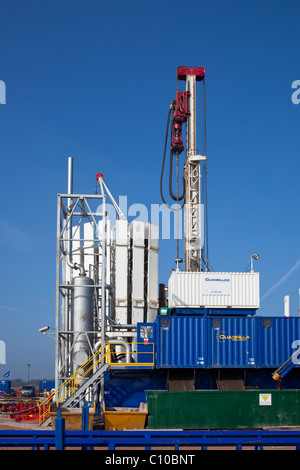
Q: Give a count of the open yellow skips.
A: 2